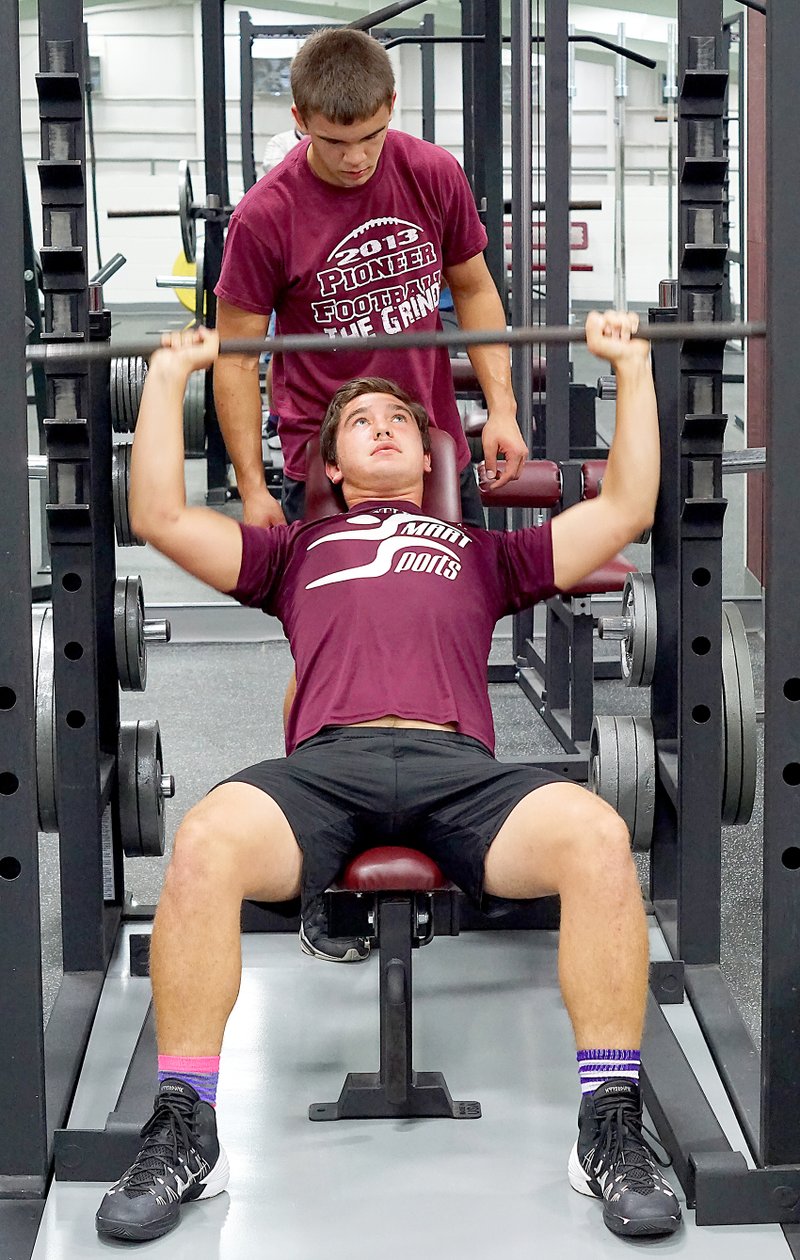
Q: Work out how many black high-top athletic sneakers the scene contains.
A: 2